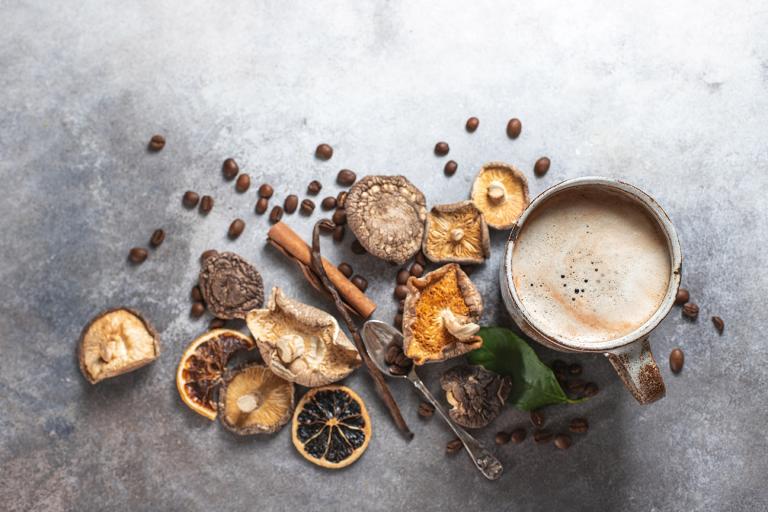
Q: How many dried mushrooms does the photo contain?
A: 9